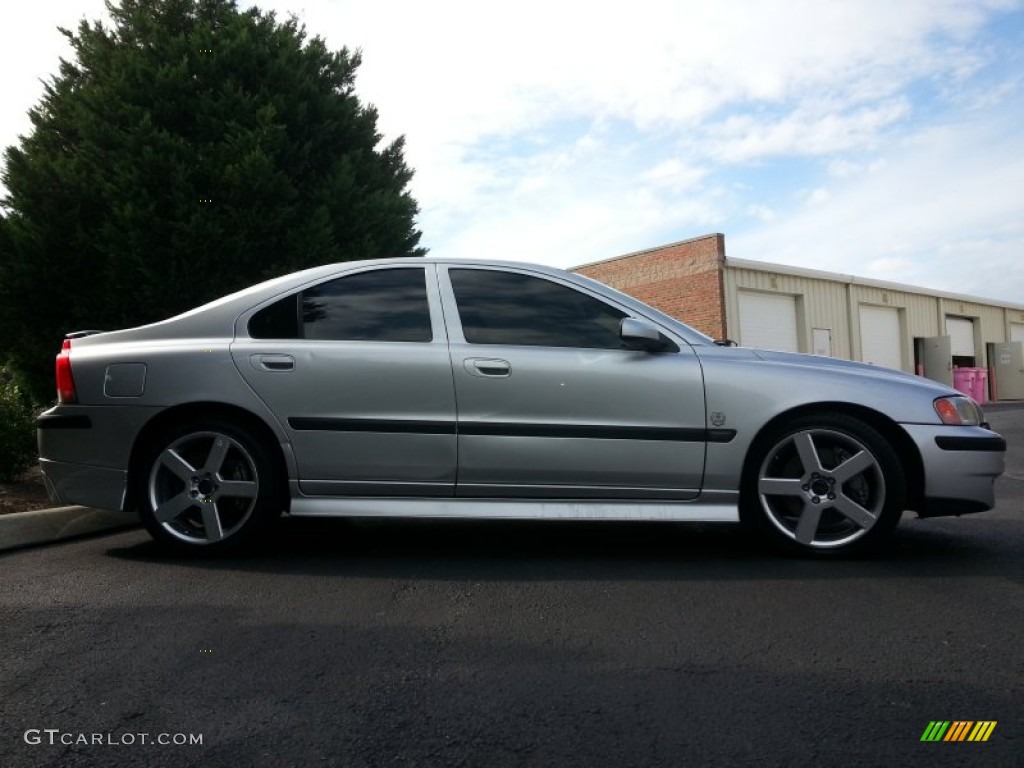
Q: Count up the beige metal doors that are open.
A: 2